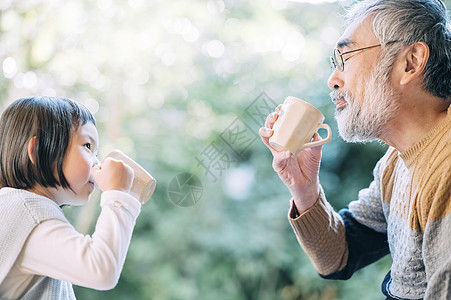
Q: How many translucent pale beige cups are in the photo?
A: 0